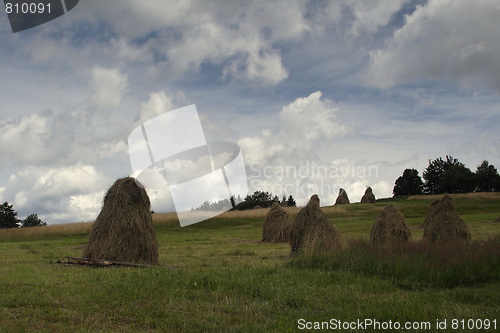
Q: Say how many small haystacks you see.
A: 2